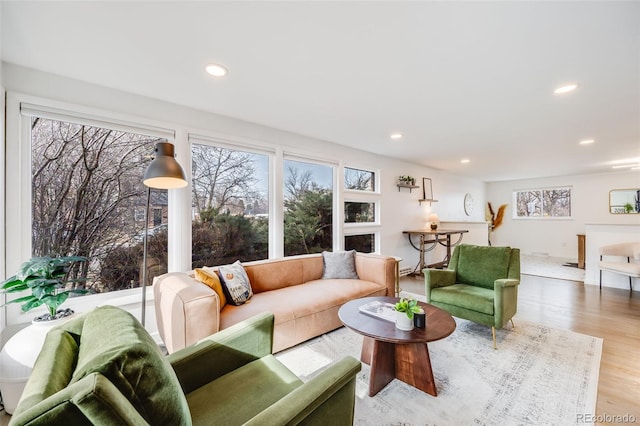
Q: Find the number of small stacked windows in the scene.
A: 3